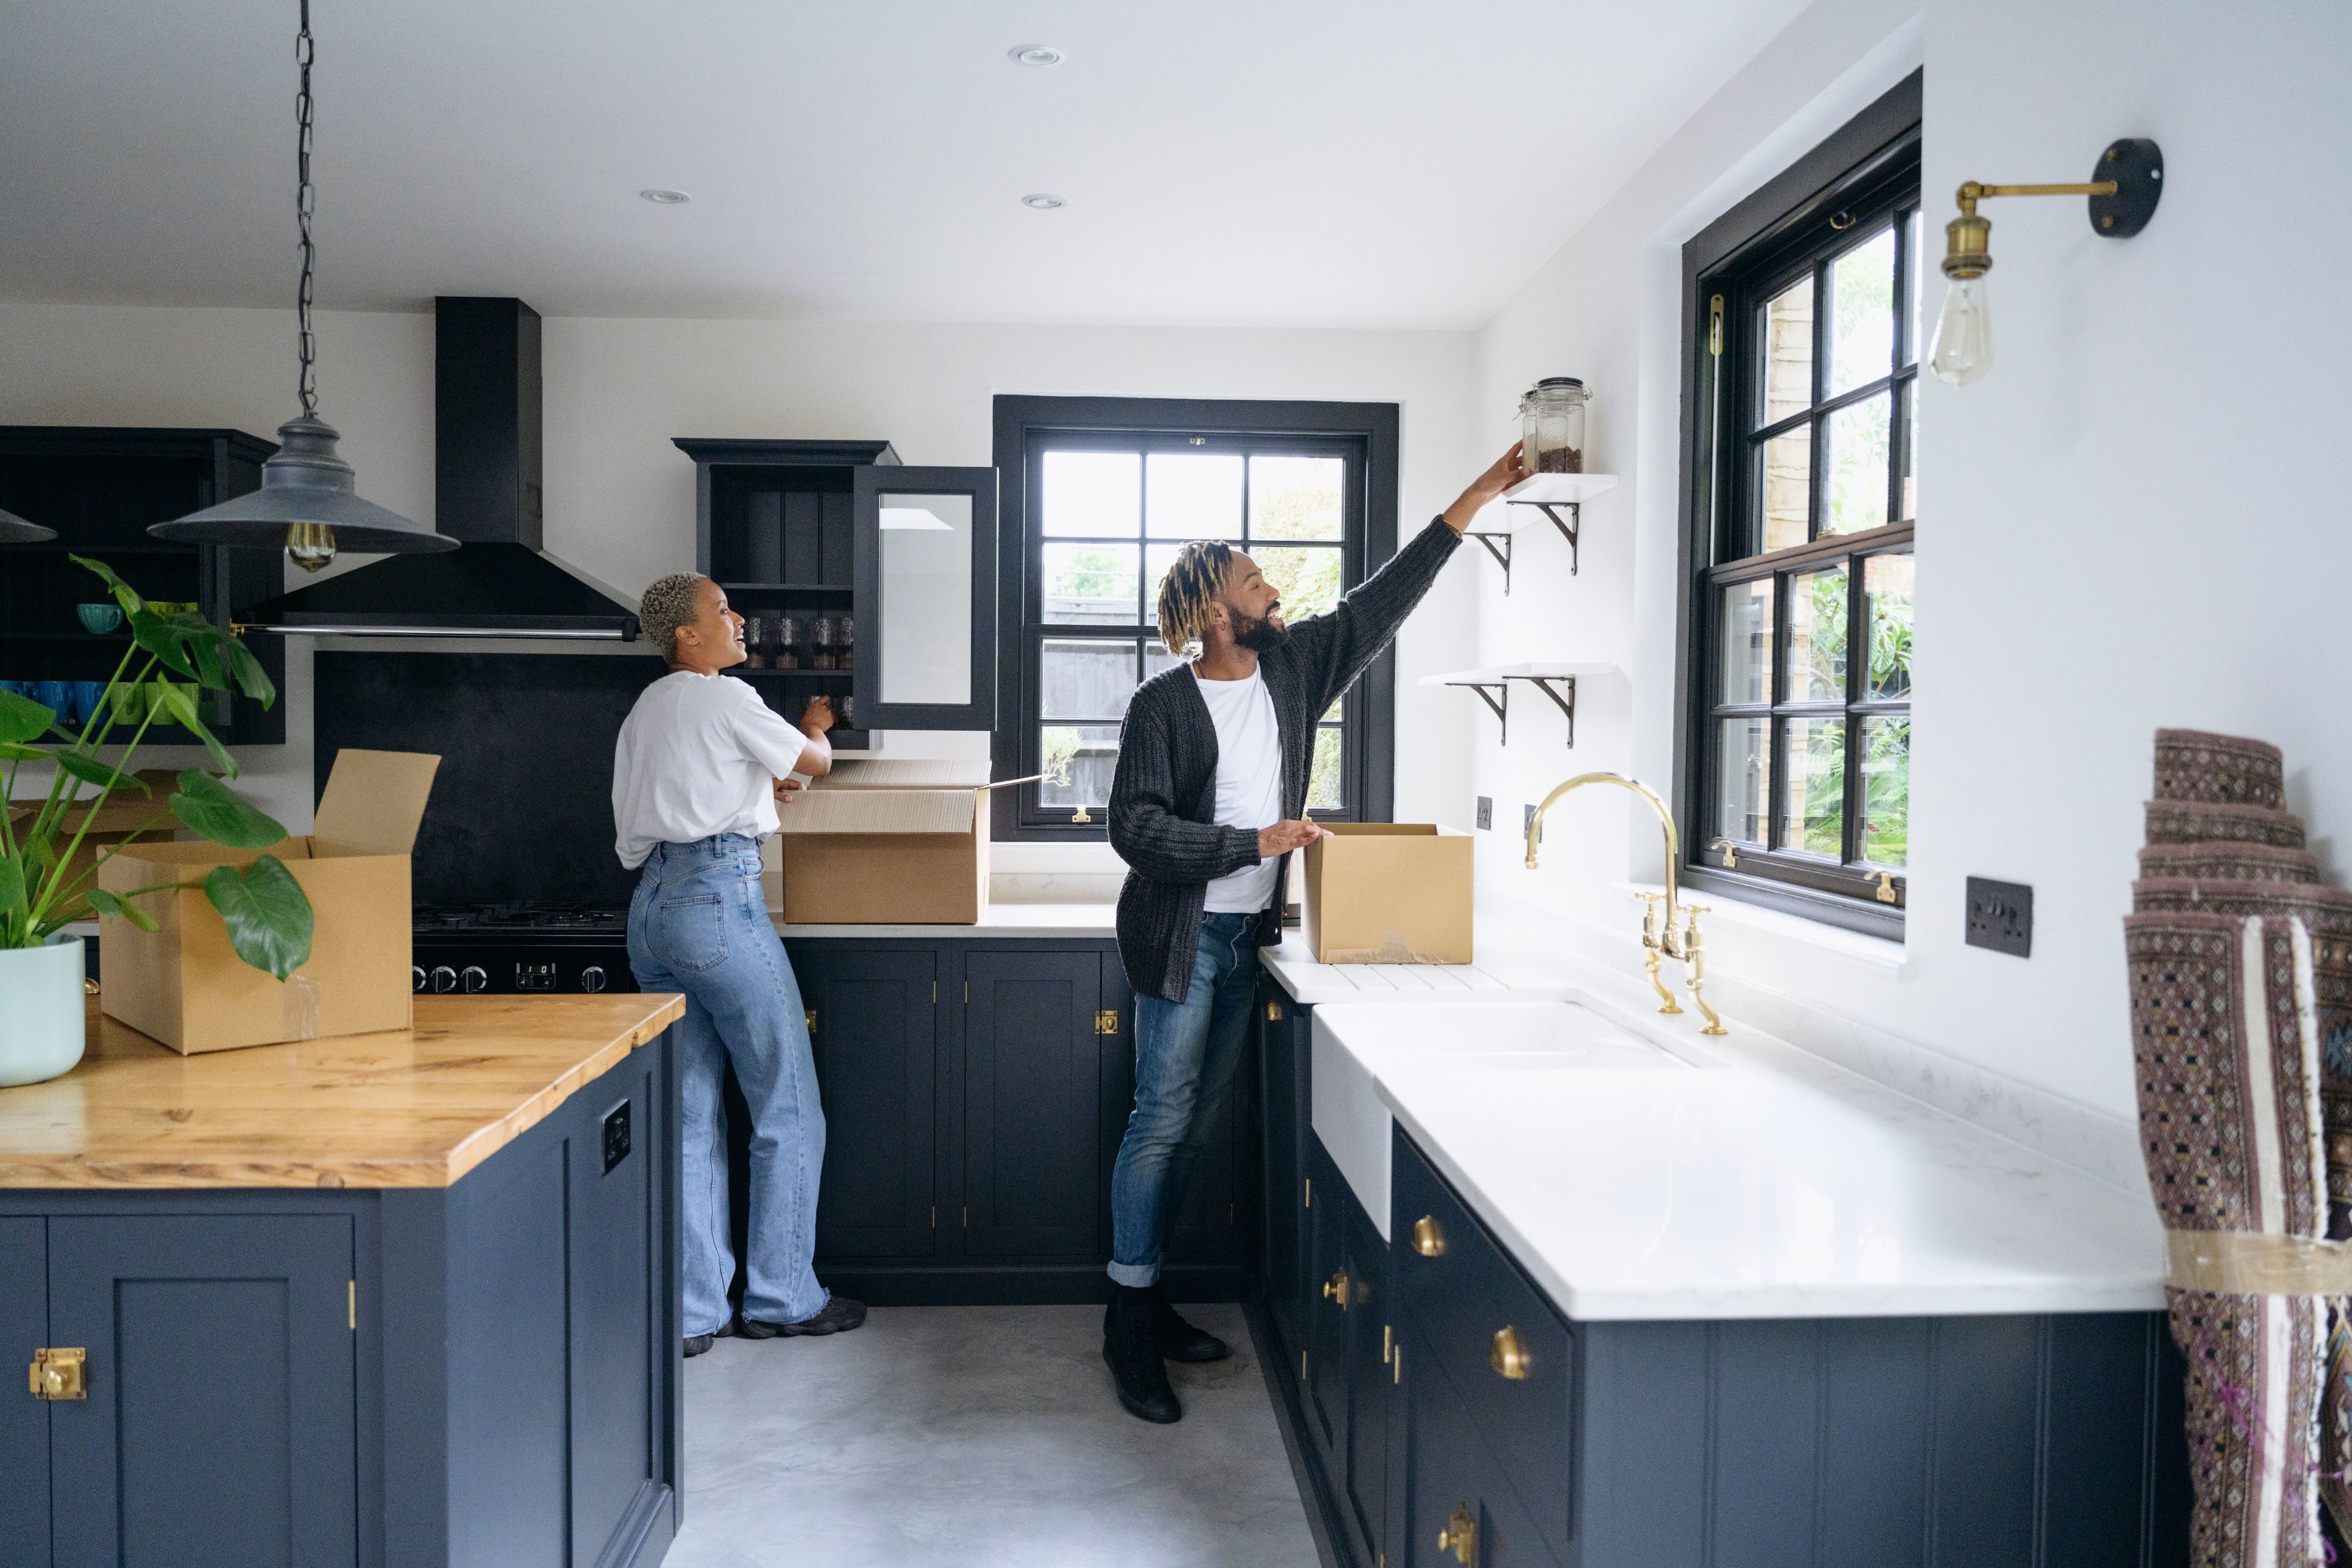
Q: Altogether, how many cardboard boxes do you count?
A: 4